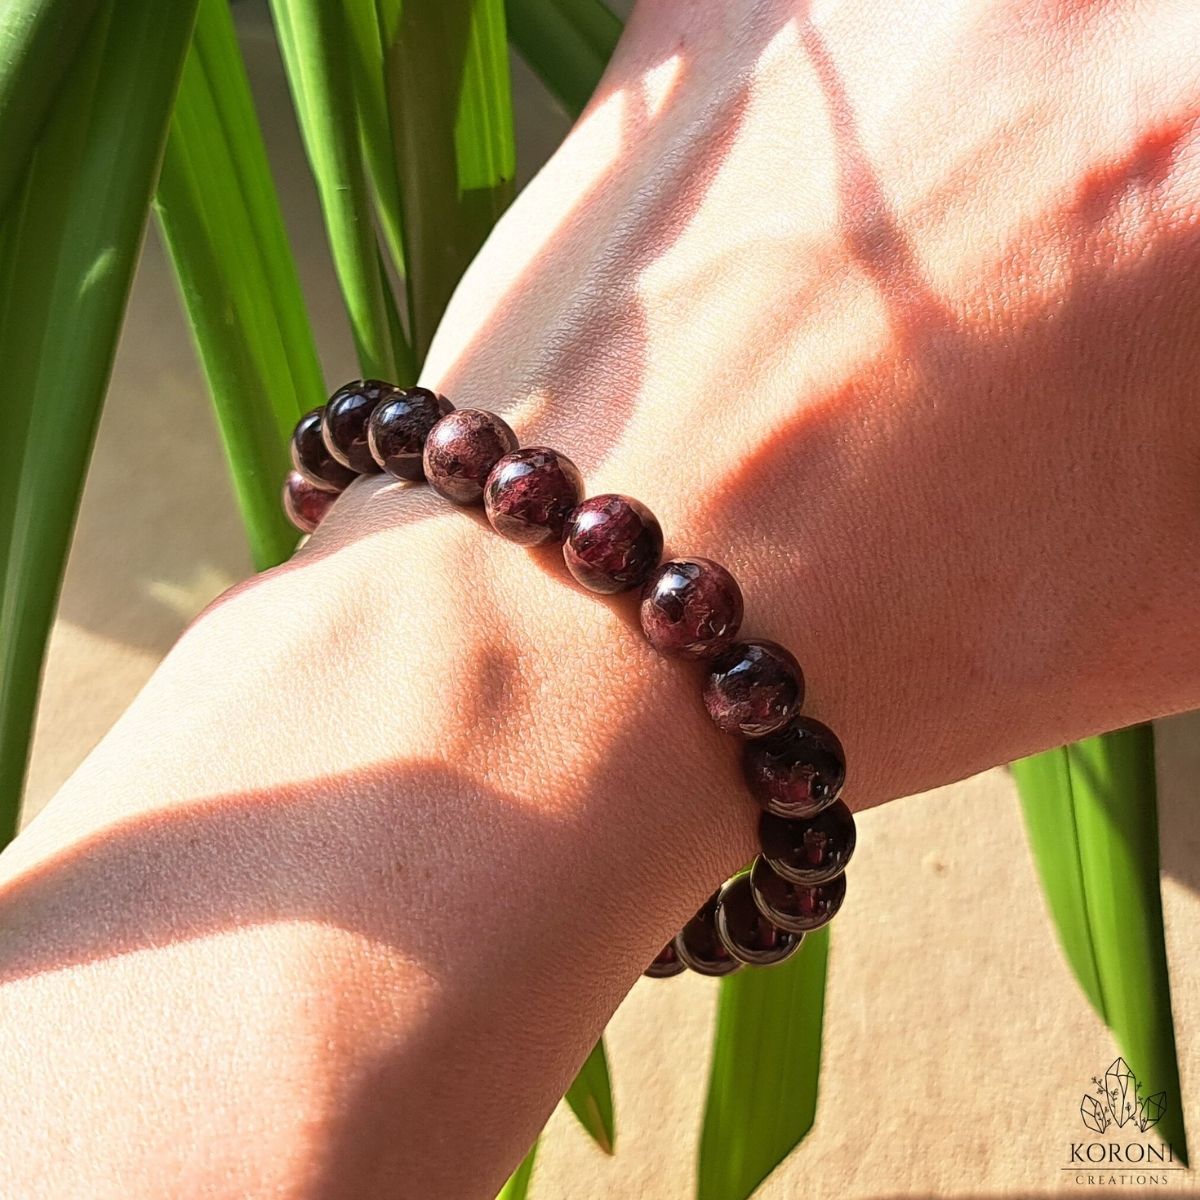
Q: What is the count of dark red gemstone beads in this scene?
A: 15